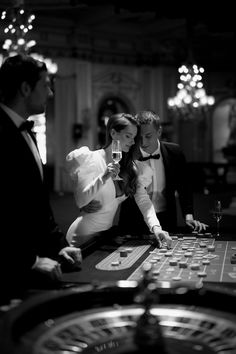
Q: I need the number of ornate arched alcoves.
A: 2